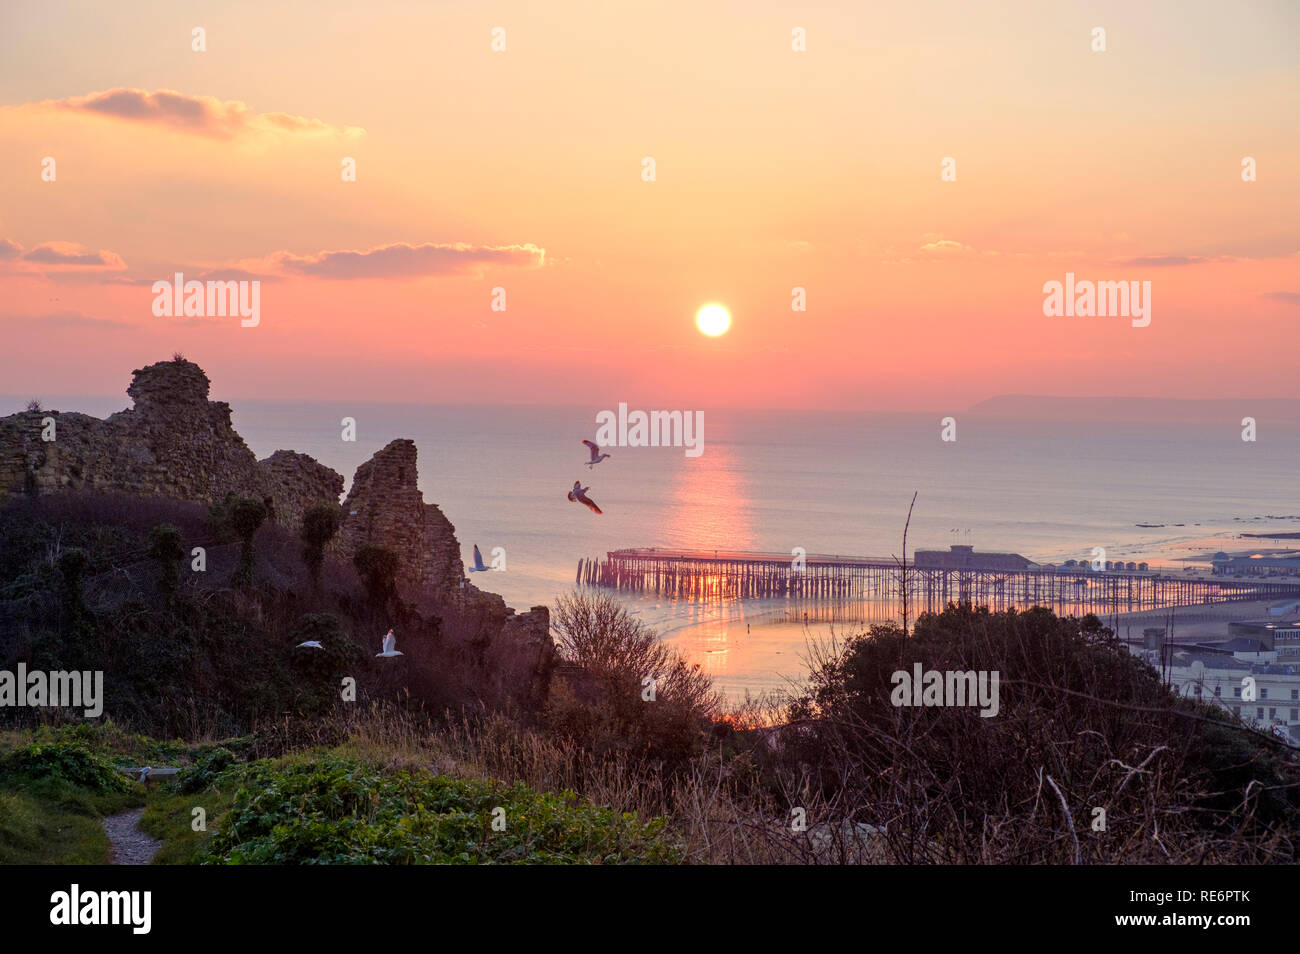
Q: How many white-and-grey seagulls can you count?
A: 5